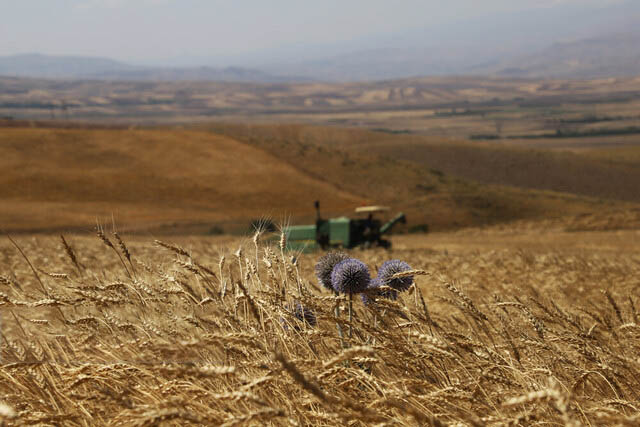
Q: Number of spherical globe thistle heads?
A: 5